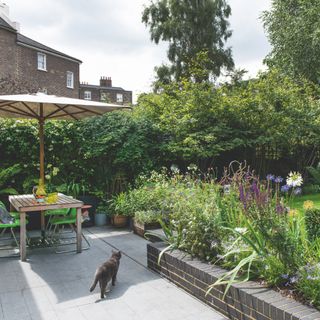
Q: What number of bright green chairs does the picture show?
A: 4